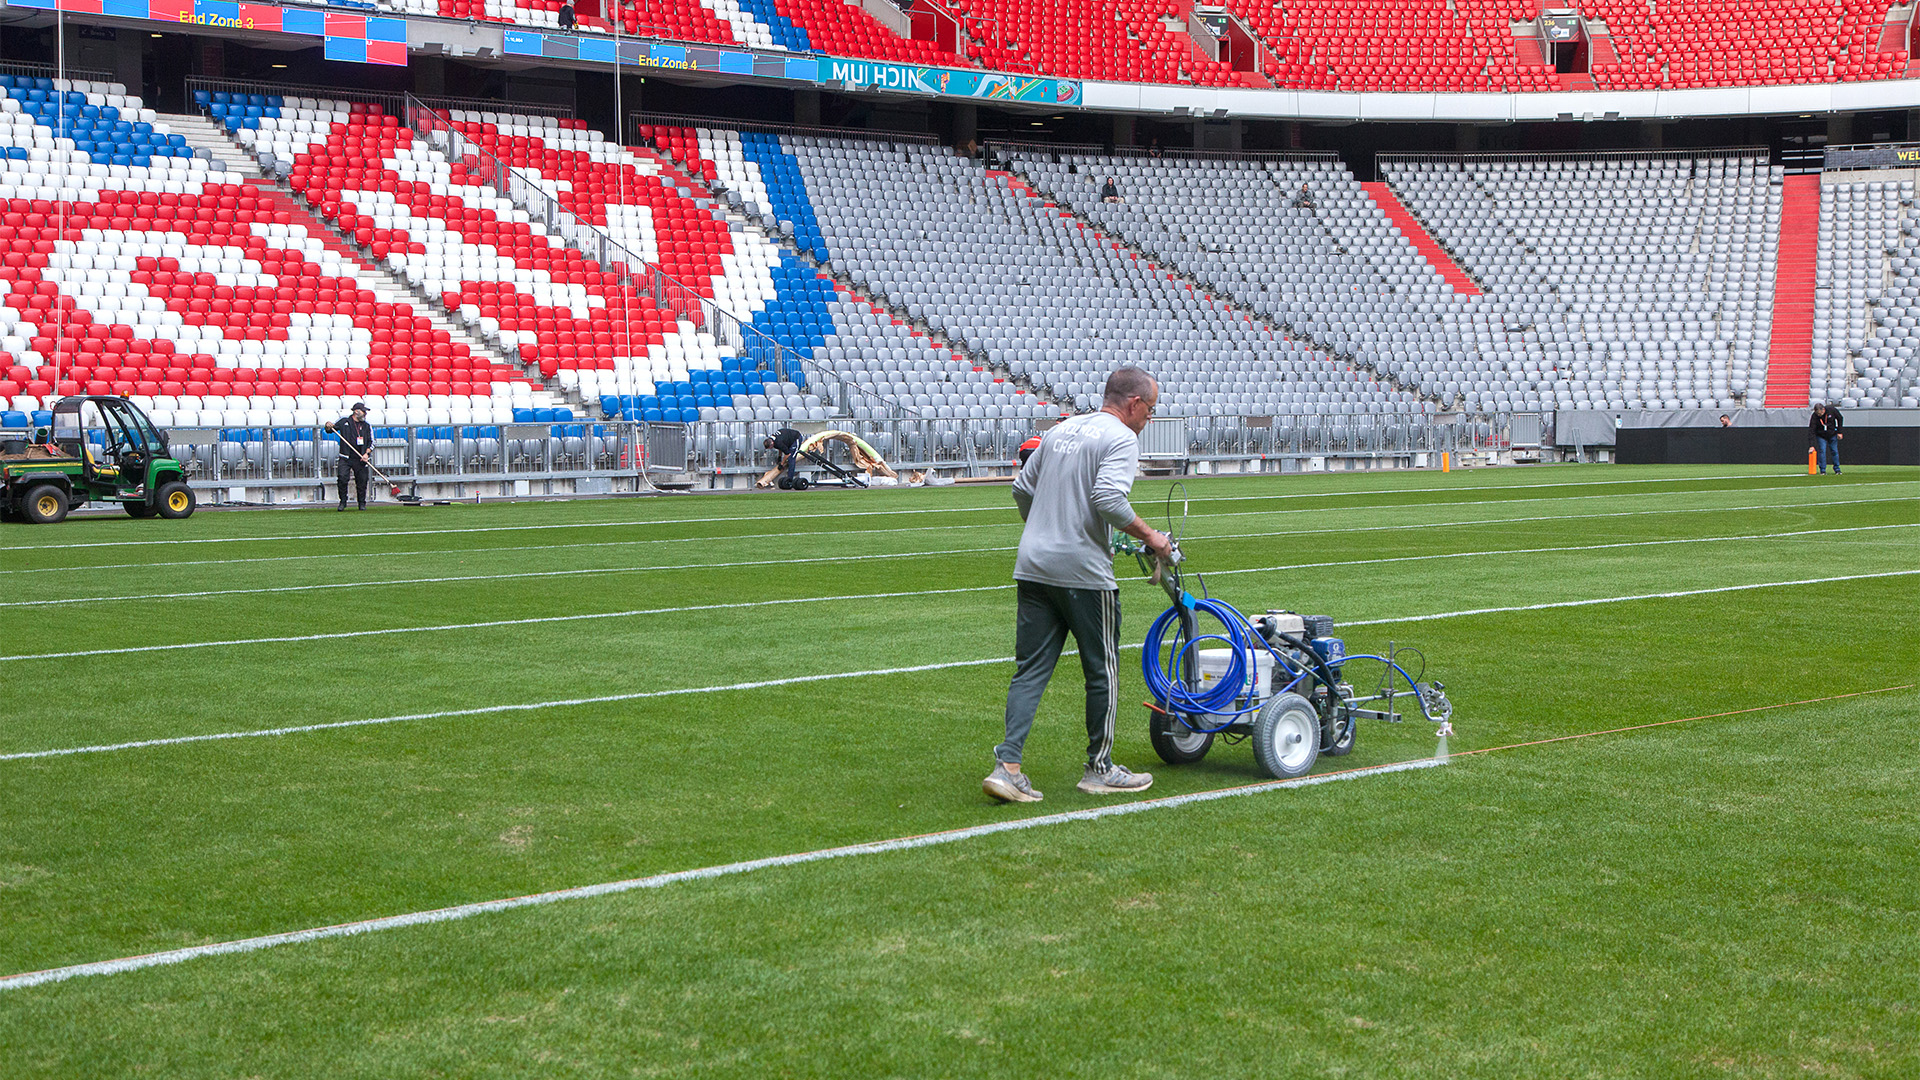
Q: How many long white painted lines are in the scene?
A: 6